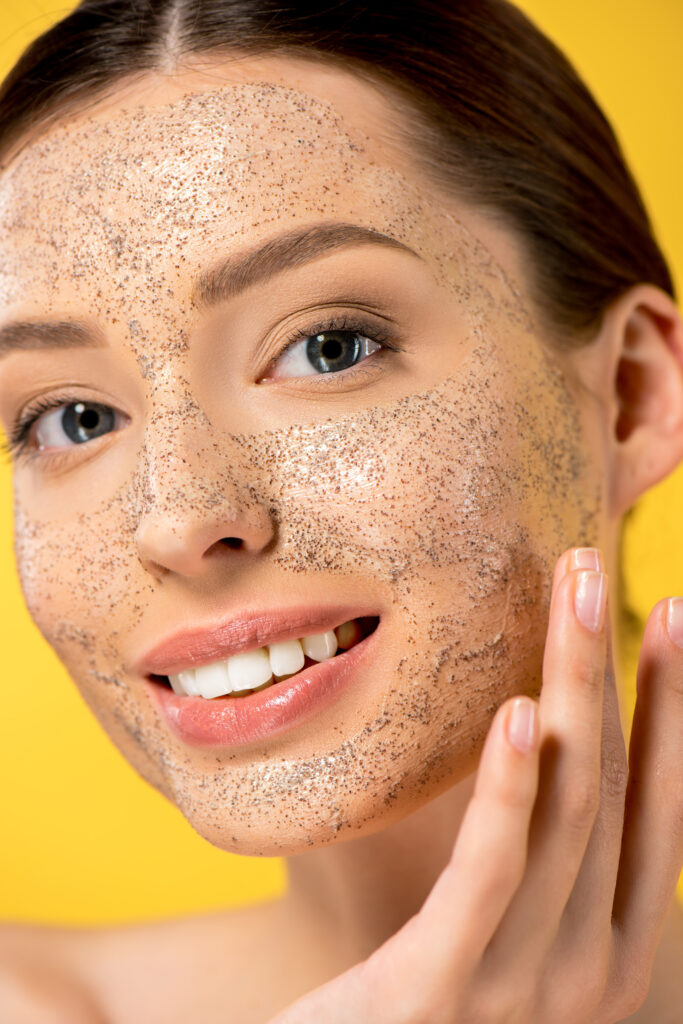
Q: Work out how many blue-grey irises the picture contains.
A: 2